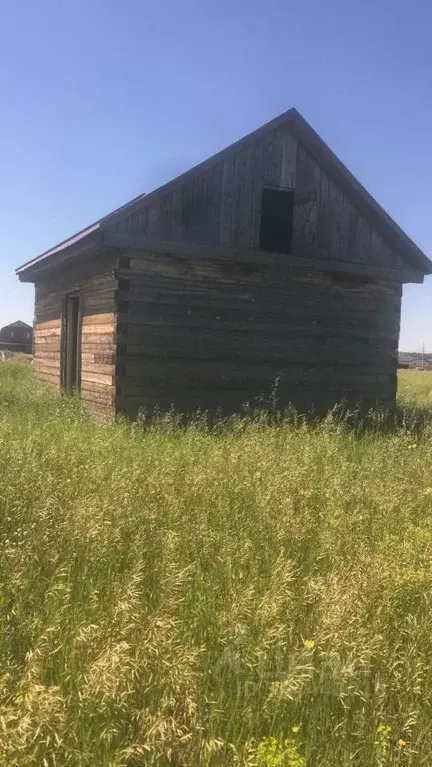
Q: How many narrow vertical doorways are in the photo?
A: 1